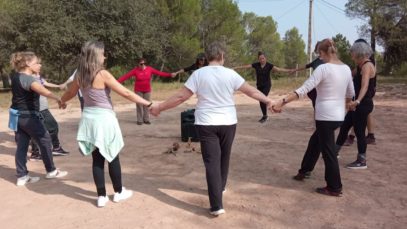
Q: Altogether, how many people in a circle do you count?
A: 12